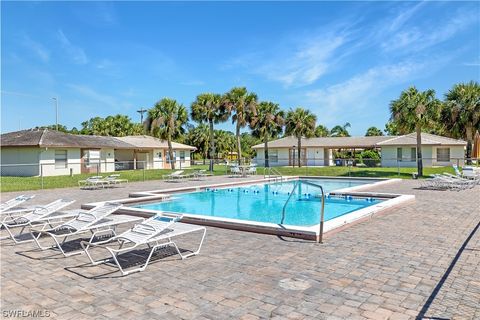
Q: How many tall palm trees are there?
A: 7